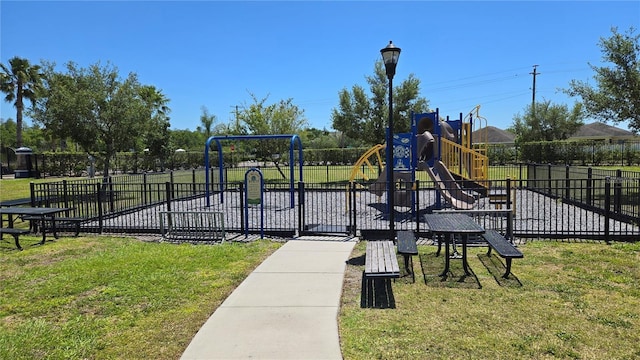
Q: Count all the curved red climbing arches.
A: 0